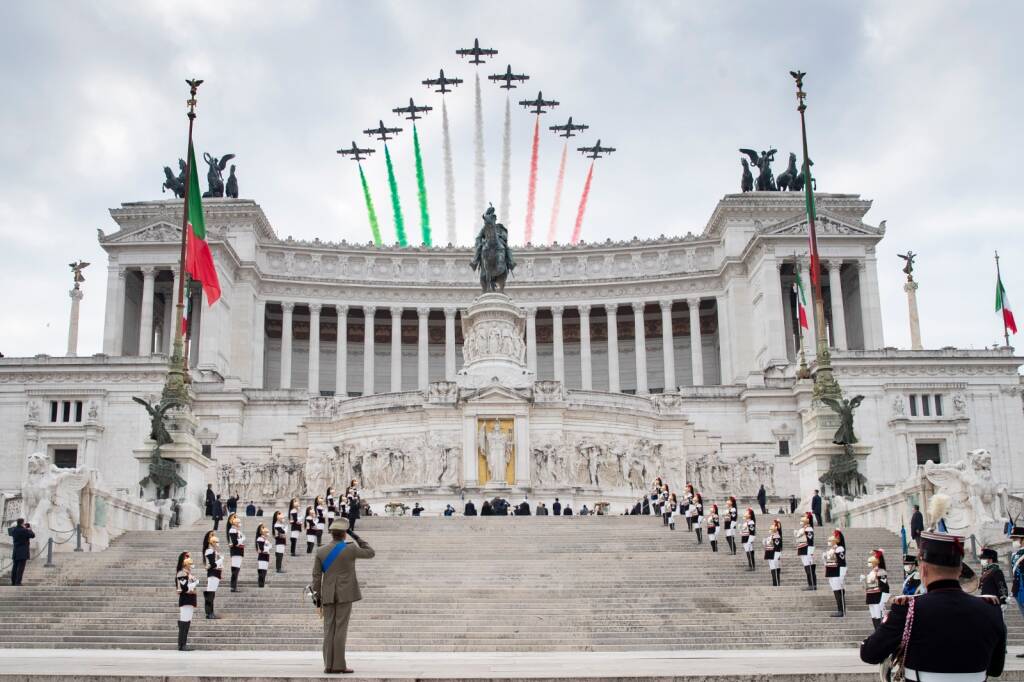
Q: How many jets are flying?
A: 9